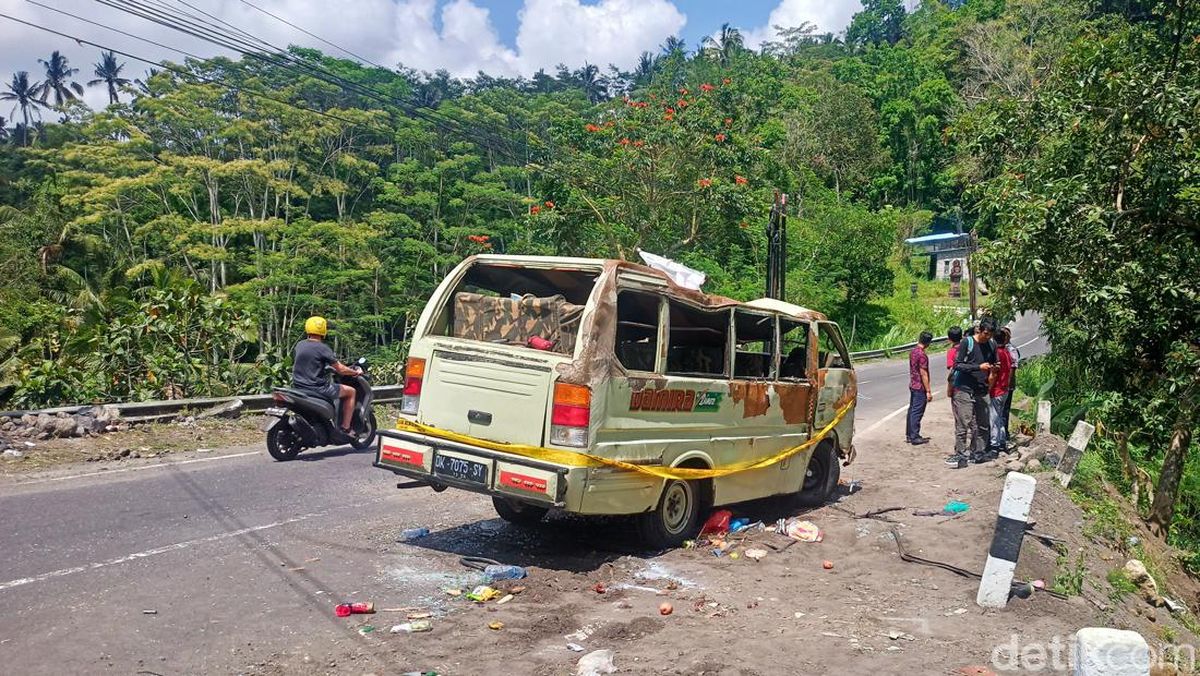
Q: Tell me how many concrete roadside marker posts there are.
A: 4